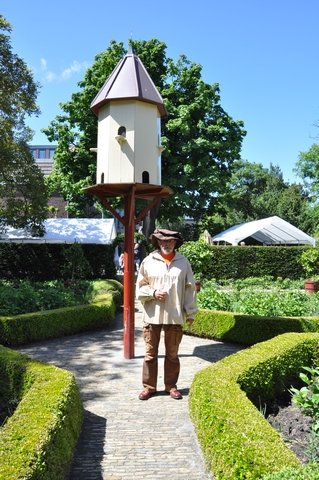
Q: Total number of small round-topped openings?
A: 3